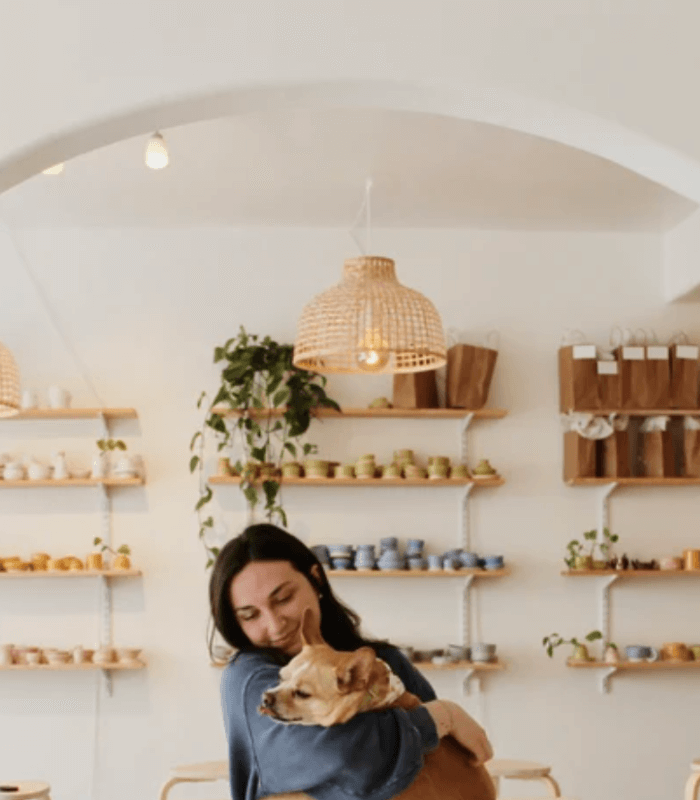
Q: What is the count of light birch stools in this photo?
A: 4